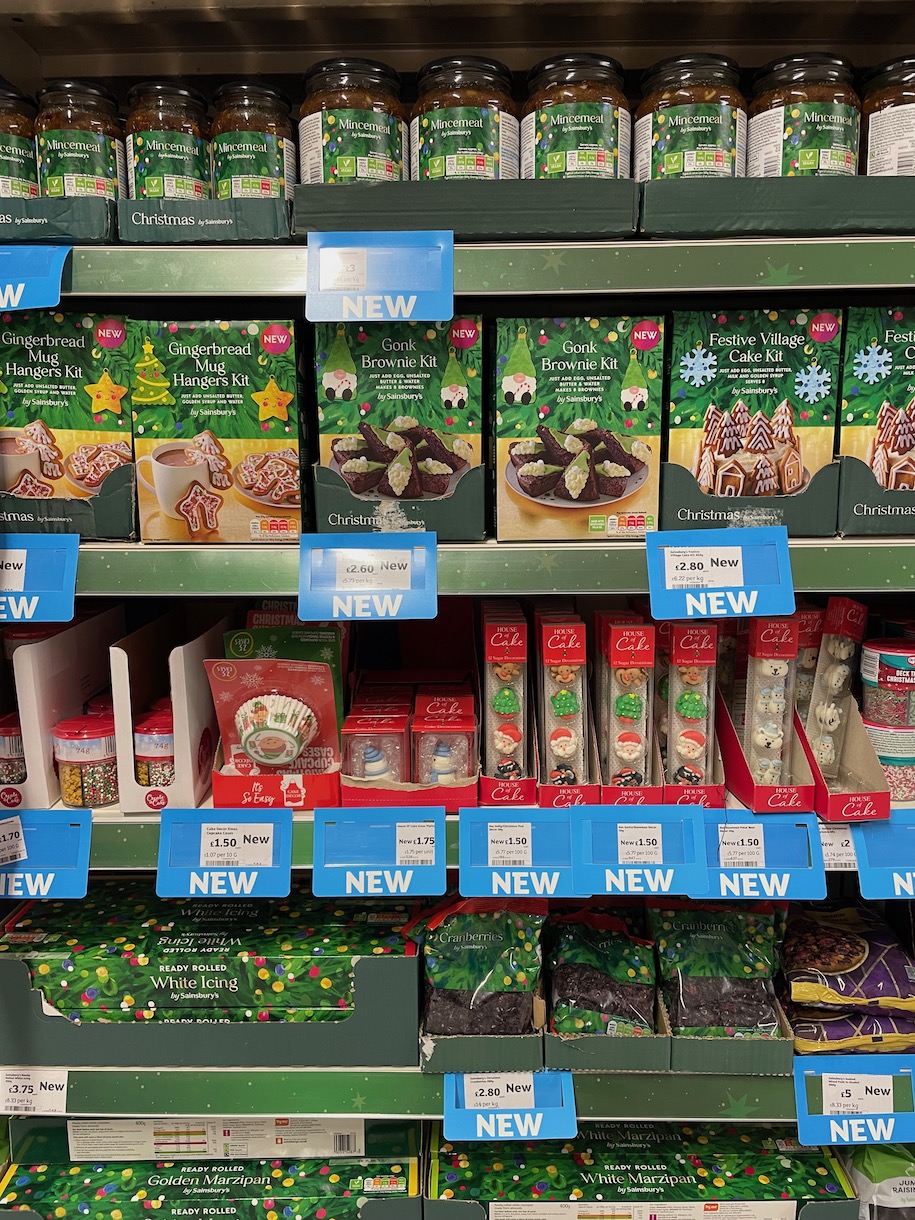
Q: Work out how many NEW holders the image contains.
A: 14